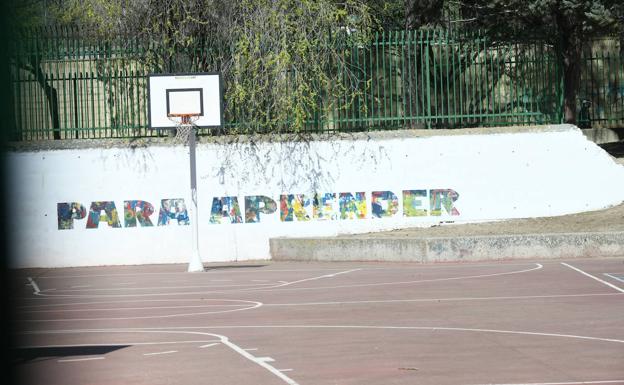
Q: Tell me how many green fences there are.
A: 1